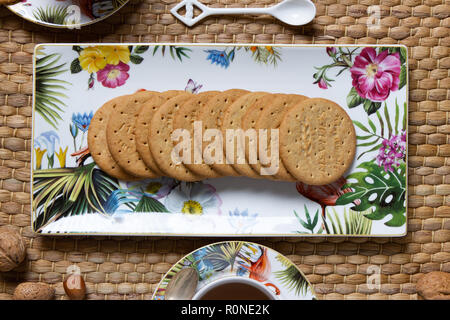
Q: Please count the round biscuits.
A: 10